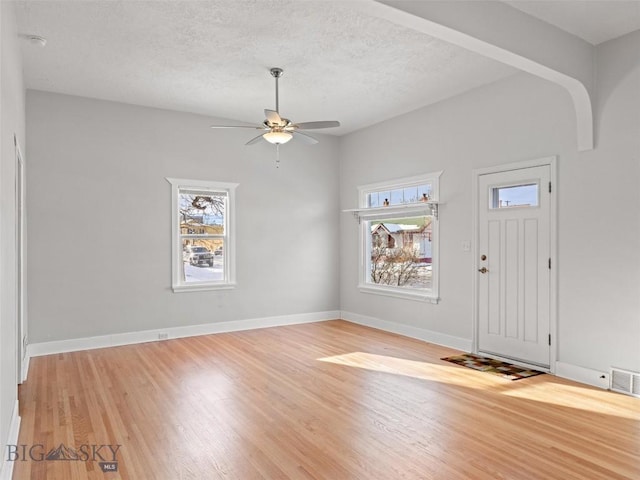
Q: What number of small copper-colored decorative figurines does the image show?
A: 2